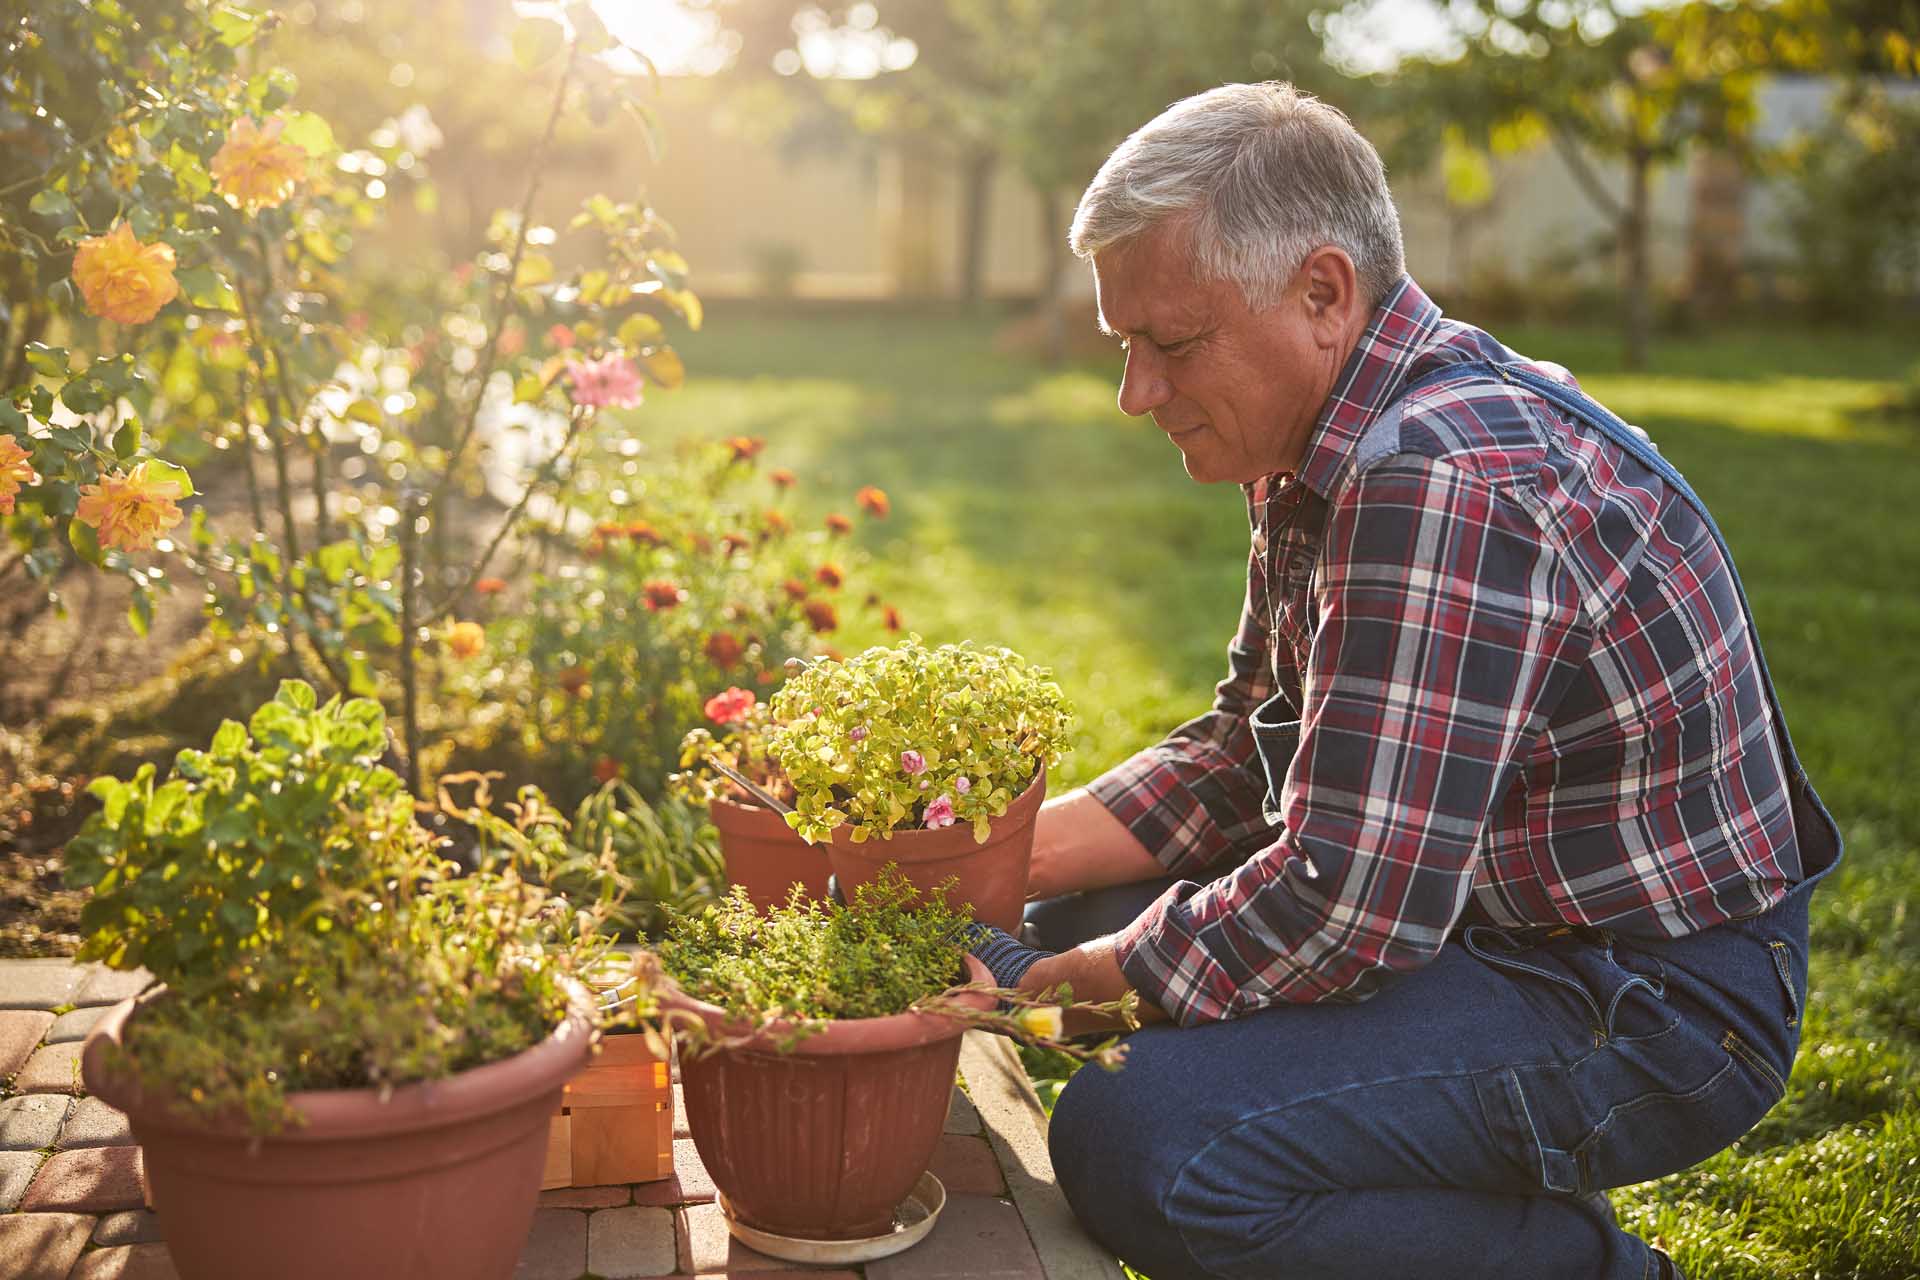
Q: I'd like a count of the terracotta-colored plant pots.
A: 4